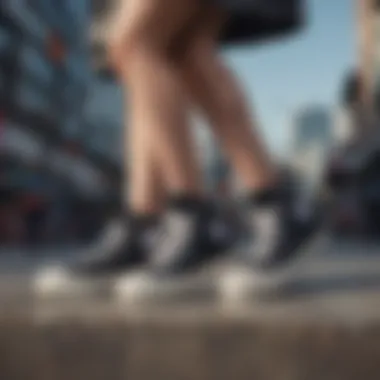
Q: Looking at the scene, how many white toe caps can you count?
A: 3